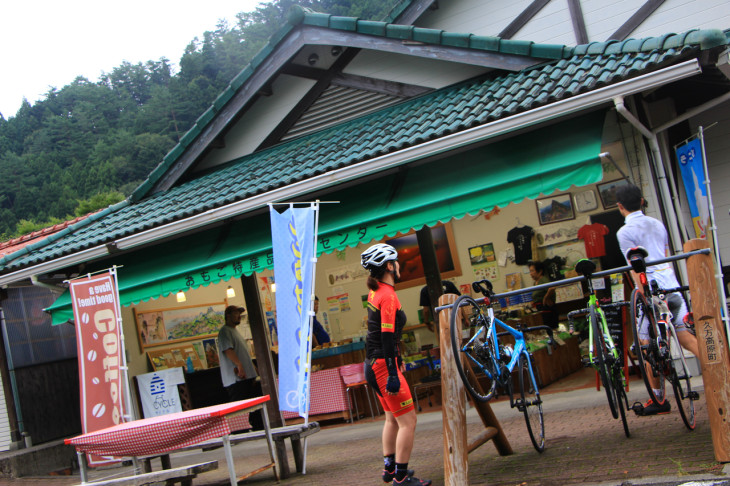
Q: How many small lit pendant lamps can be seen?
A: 3